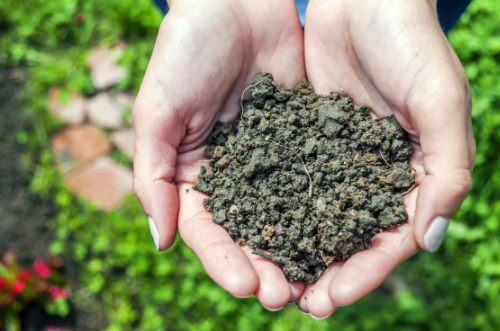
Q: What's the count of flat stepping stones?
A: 6